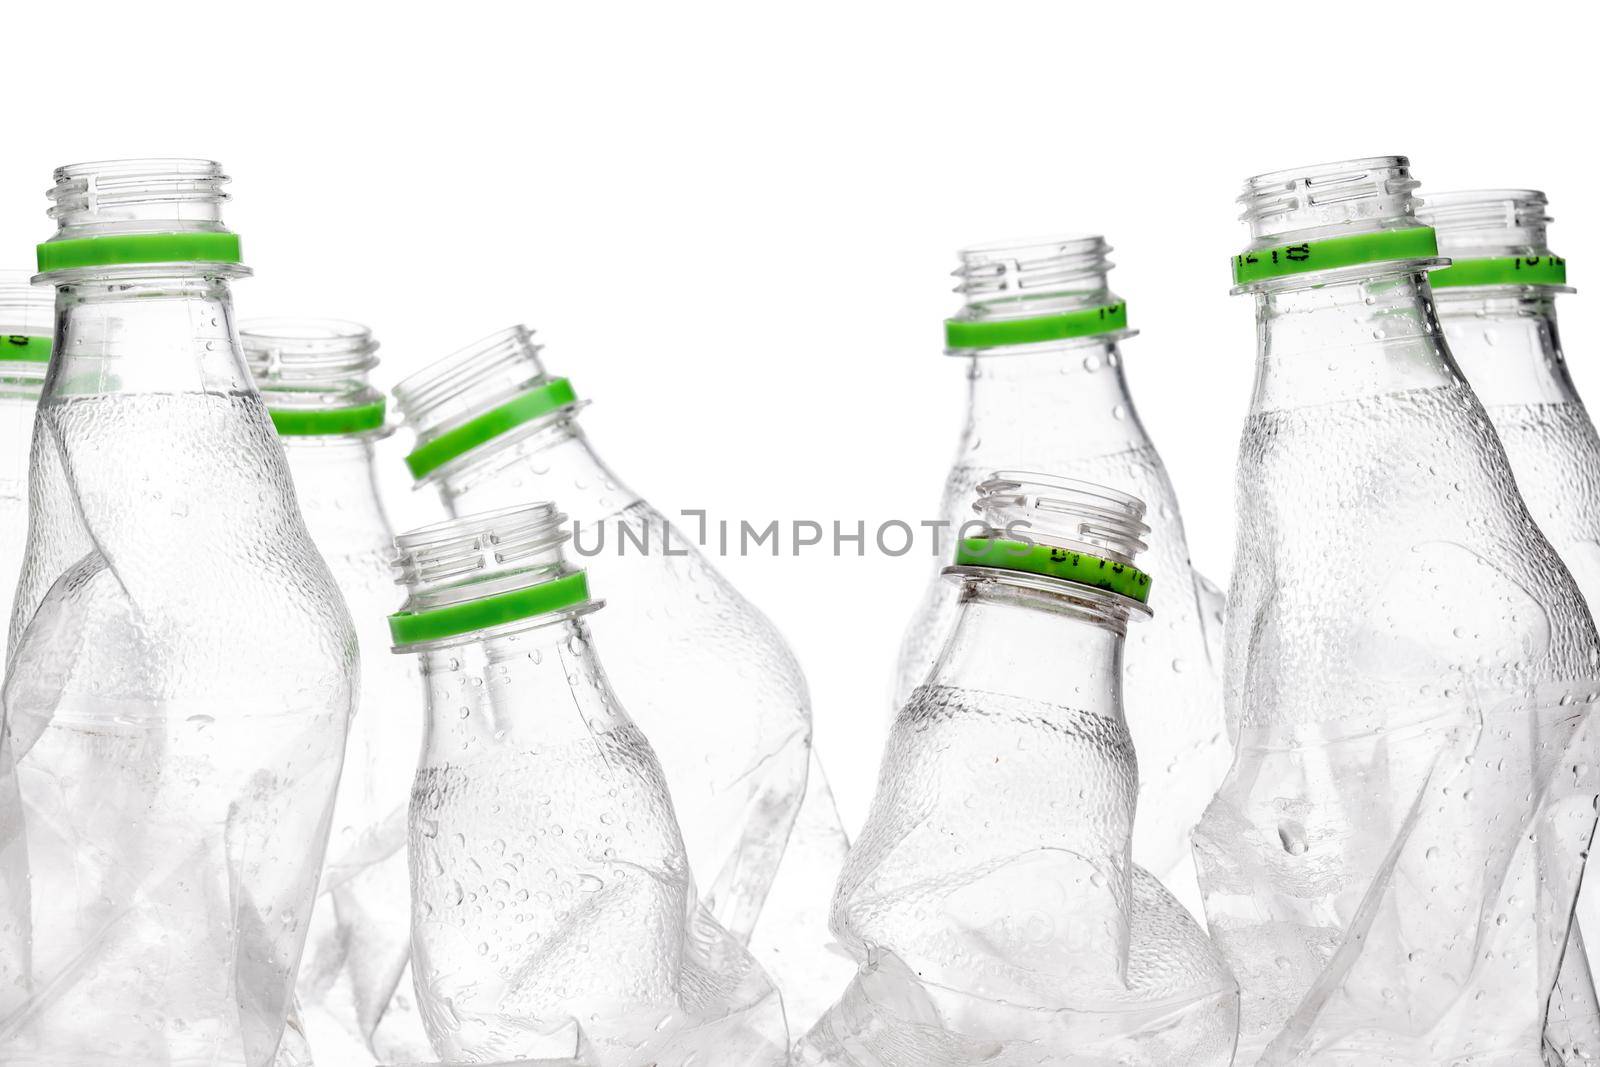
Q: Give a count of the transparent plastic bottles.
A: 9